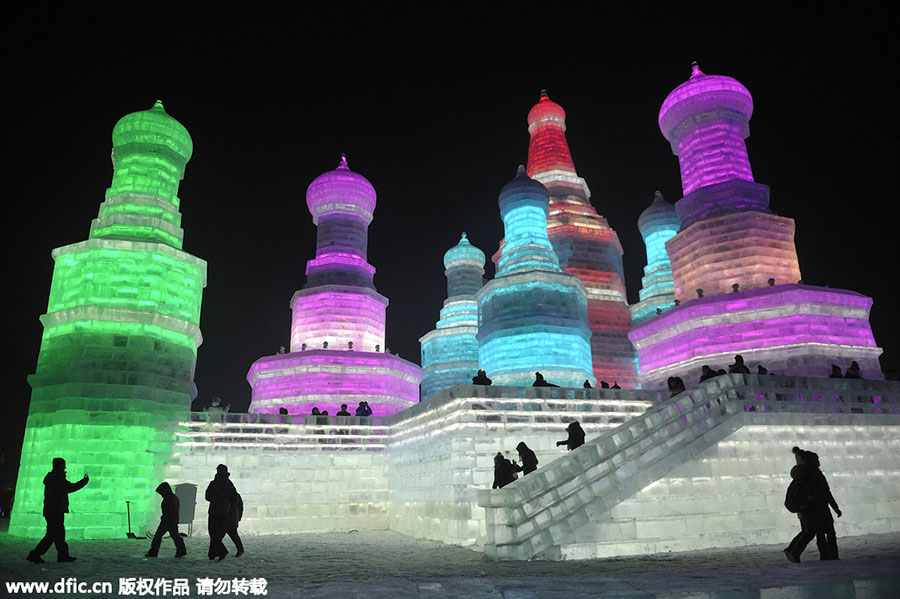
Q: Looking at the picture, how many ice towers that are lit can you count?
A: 7